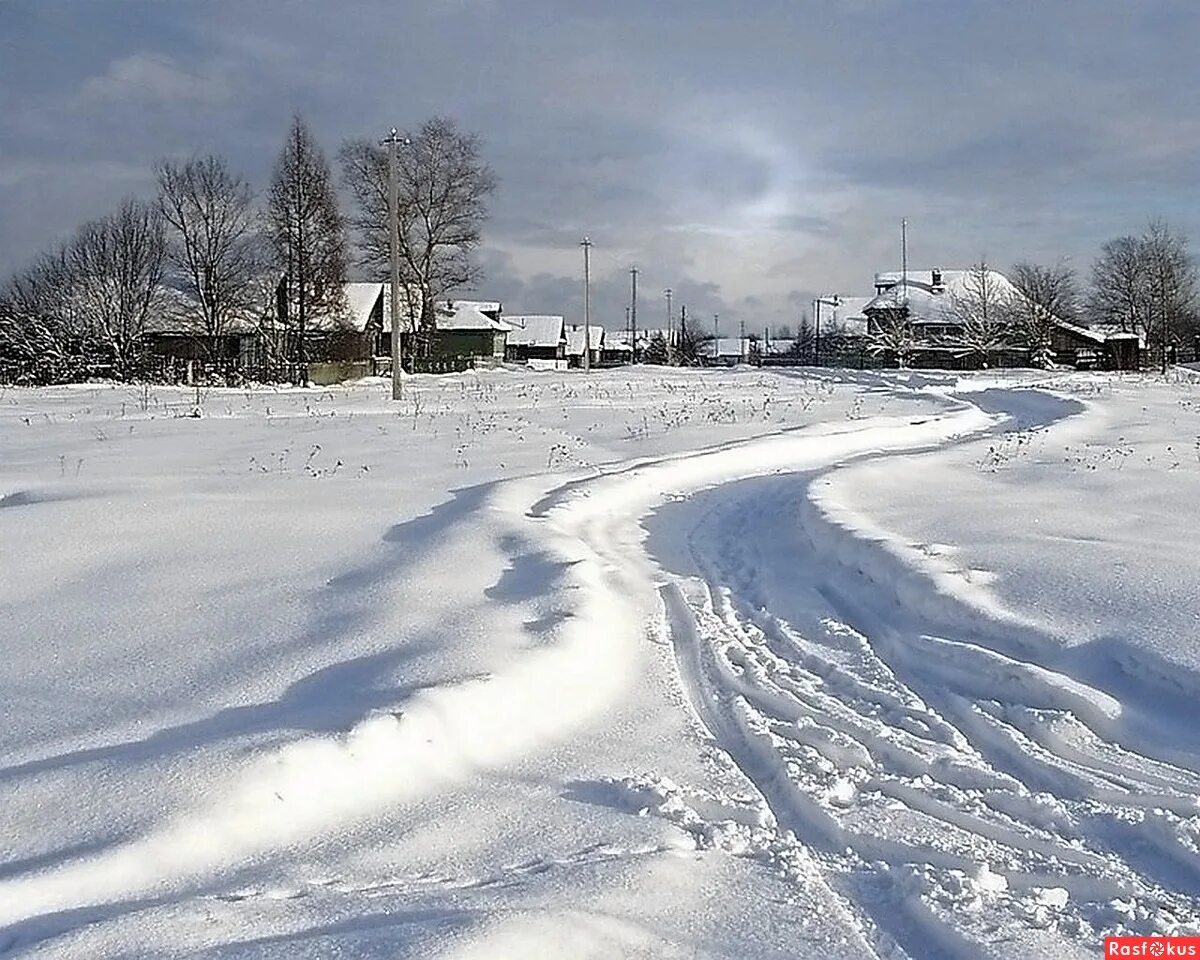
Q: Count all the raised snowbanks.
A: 2